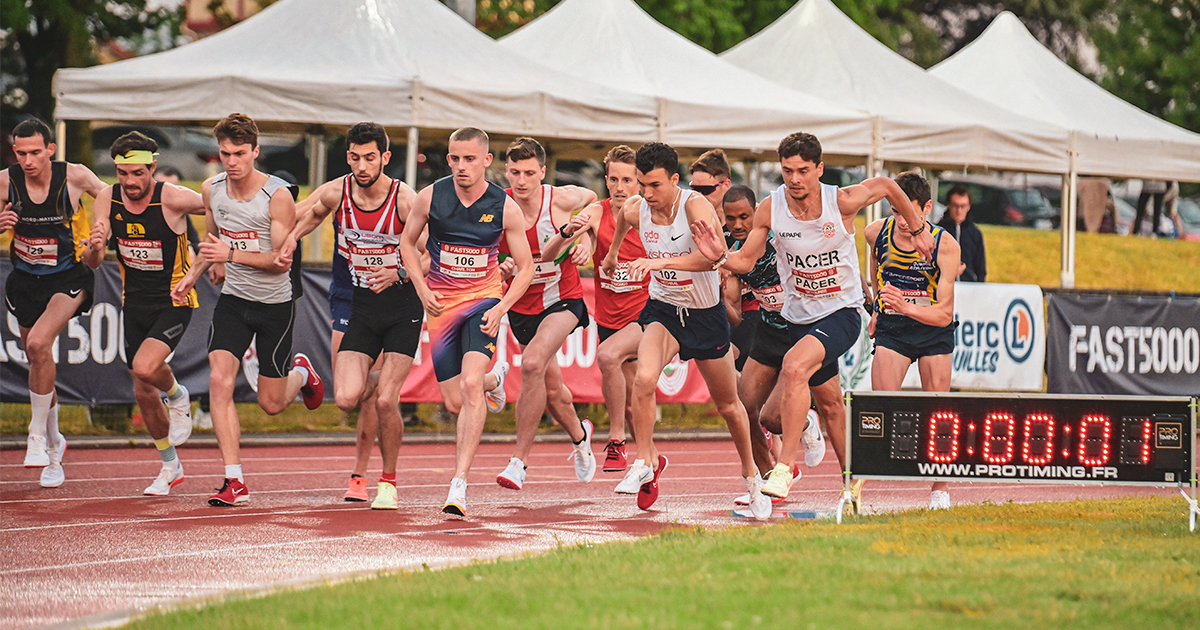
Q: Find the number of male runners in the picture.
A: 13